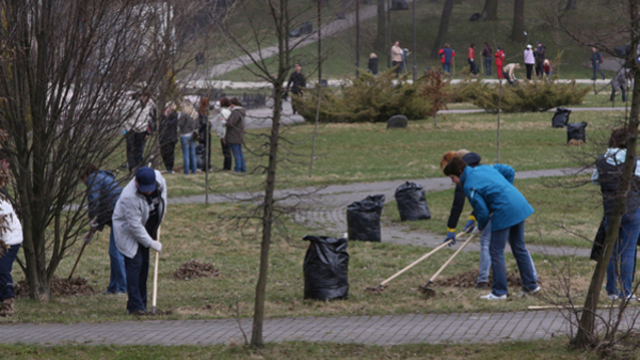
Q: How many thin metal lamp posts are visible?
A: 4